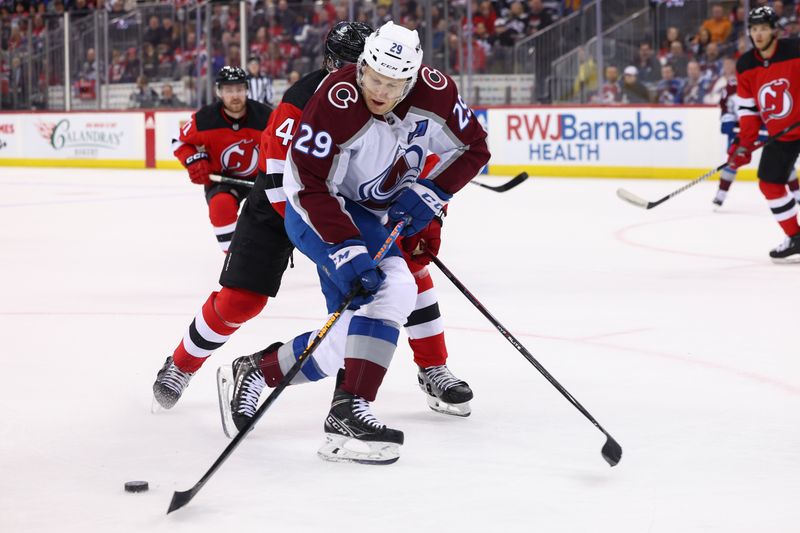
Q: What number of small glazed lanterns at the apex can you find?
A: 0